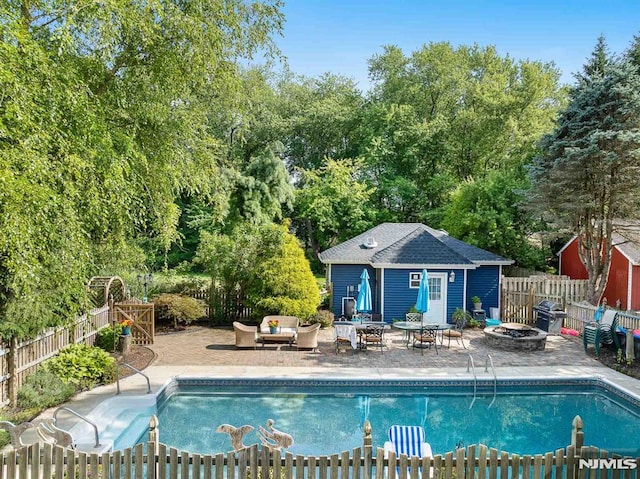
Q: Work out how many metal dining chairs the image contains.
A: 6